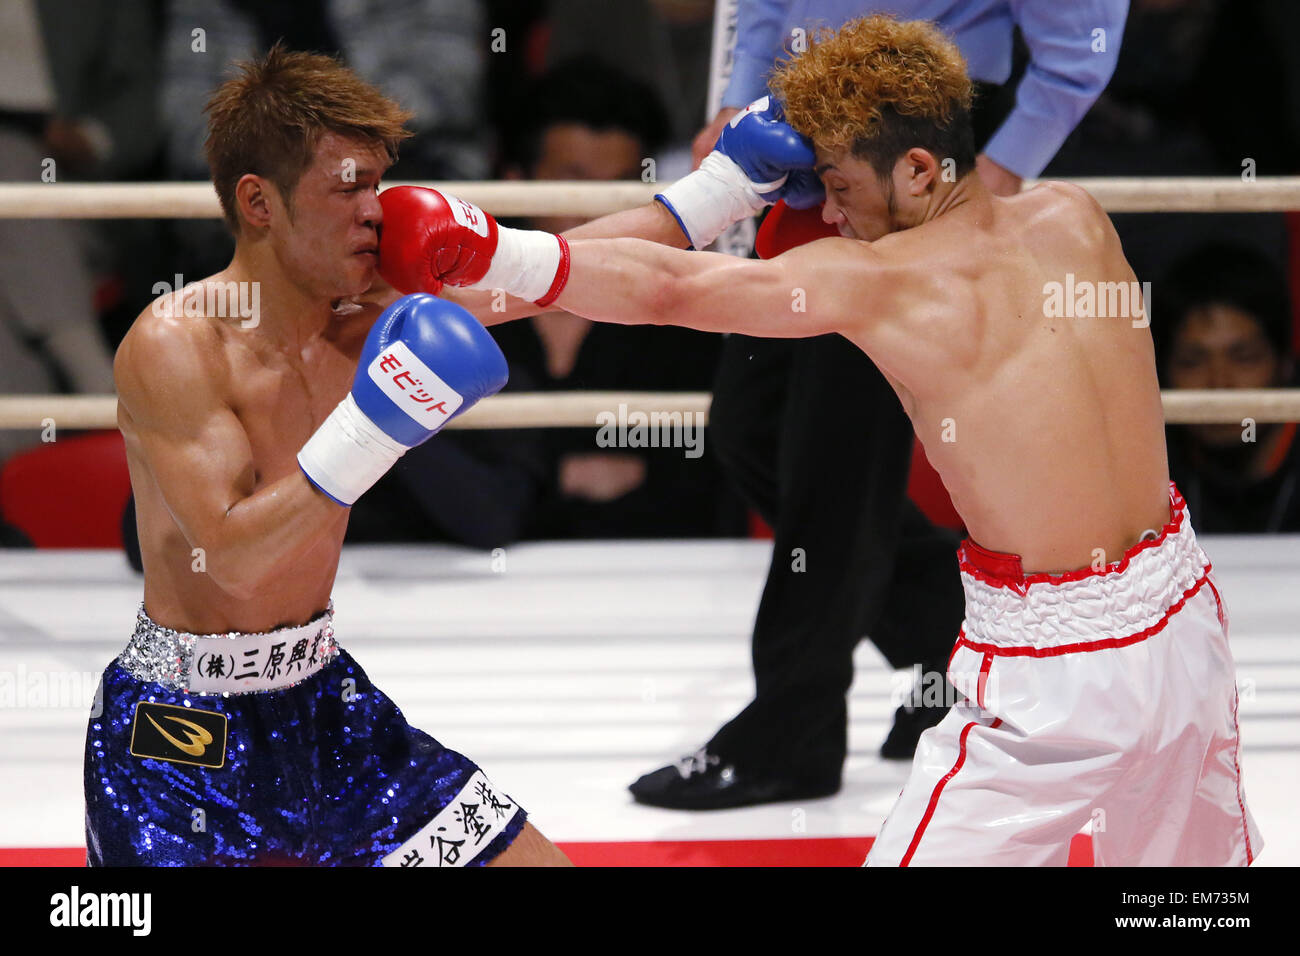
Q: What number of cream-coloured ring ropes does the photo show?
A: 2